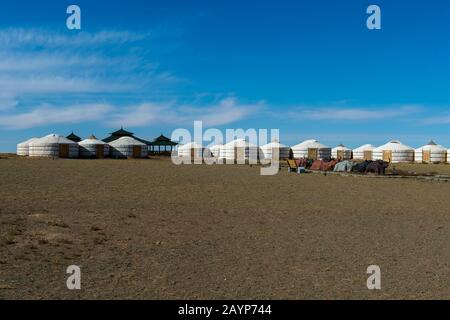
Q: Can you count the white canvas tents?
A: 14